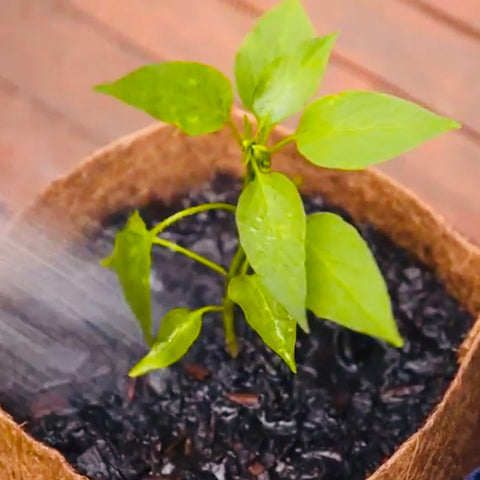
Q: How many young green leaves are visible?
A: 9